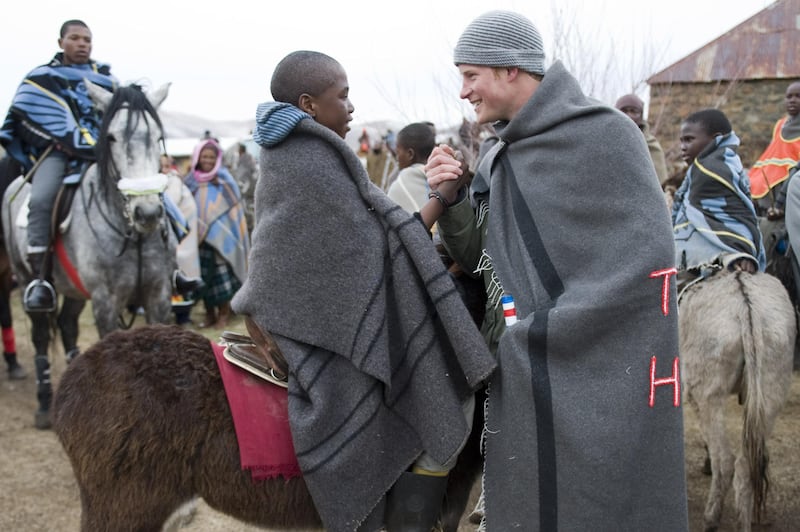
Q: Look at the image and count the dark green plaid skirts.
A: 1